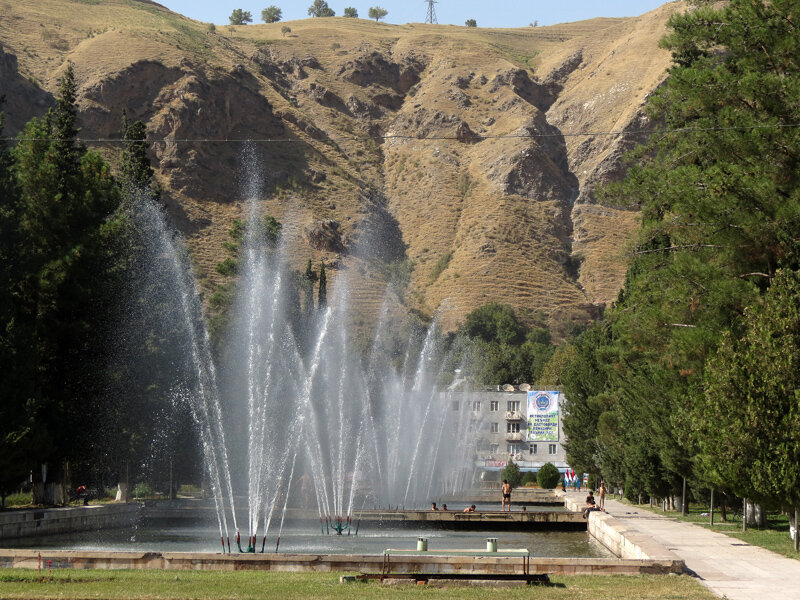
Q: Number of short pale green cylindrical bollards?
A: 2